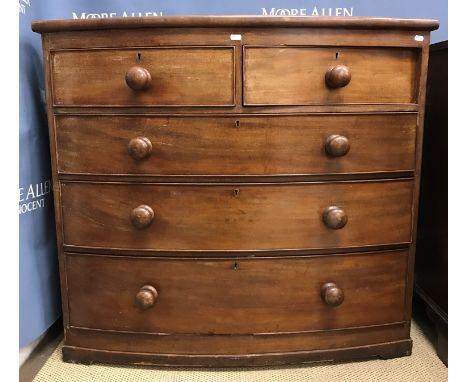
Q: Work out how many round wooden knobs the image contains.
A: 8